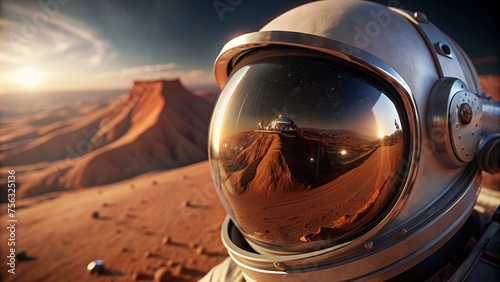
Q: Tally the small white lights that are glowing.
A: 2